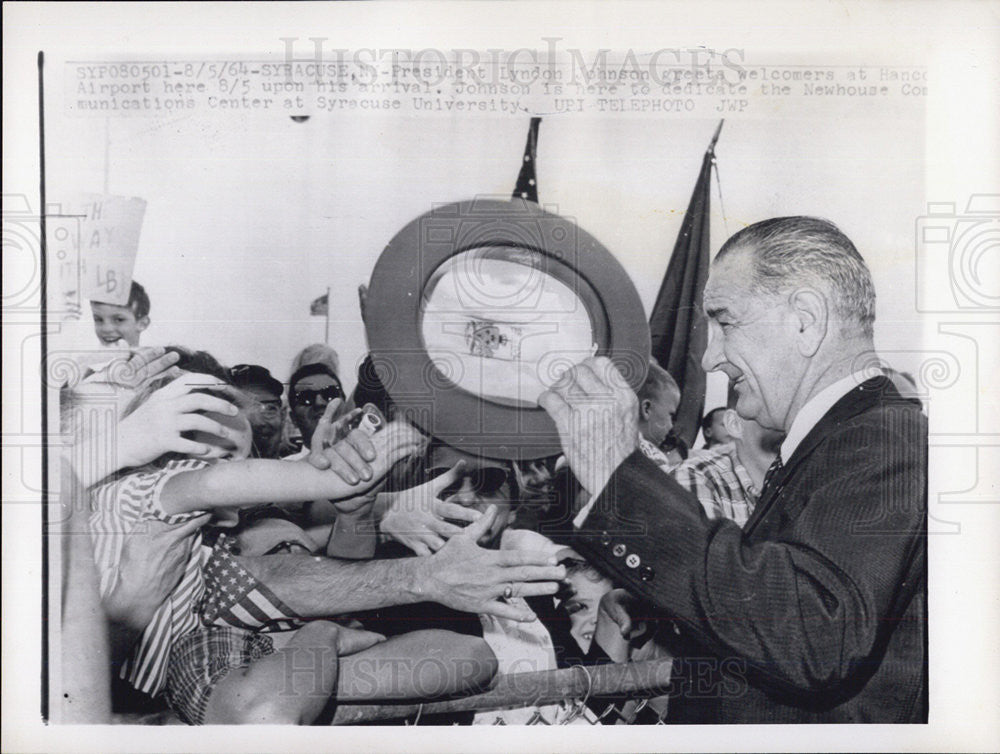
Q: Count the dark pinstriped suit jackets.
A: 1